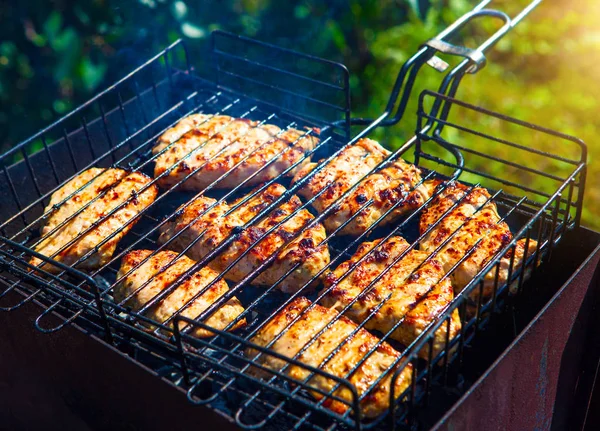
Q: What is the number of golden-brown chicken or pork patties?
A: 8